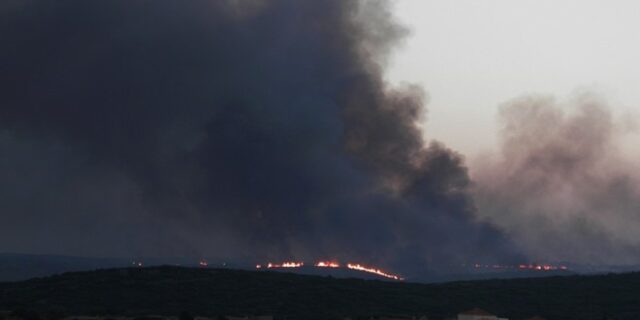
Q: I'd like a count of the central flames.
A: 3